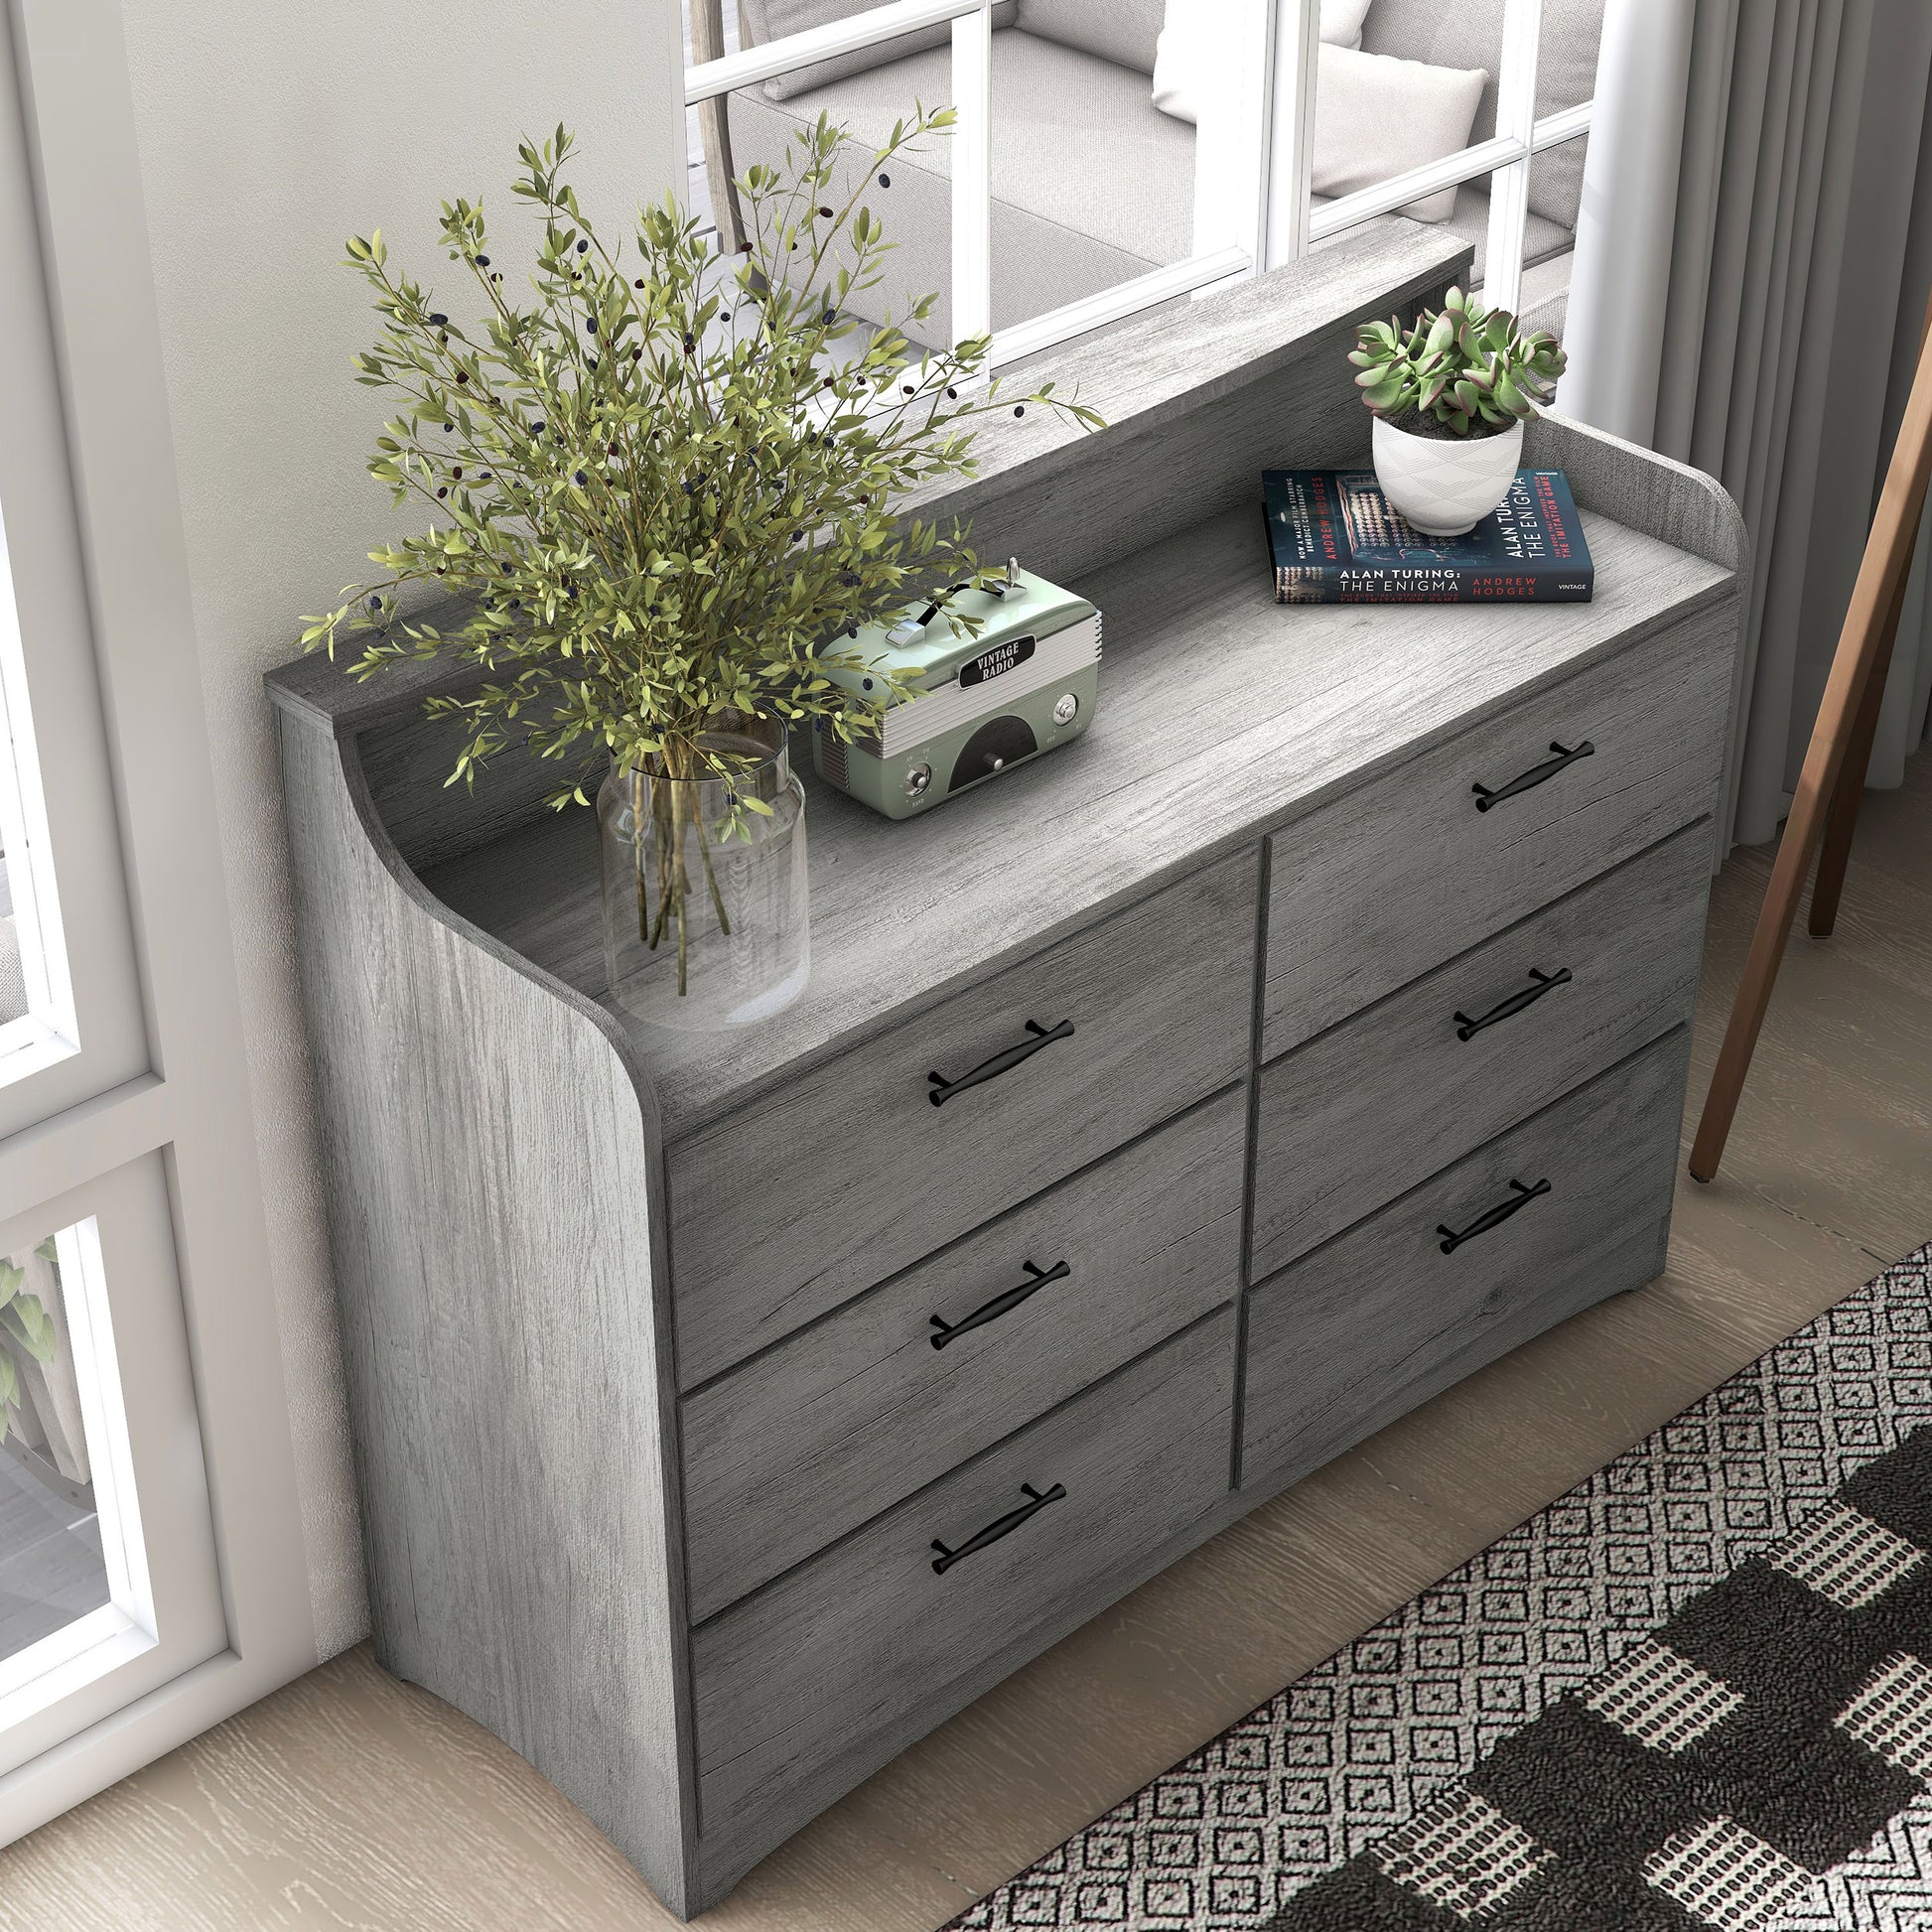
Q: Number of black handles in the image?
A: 6